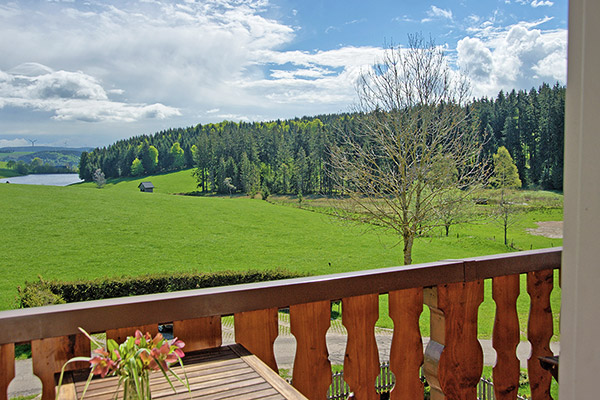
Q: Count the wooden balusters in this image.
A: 11